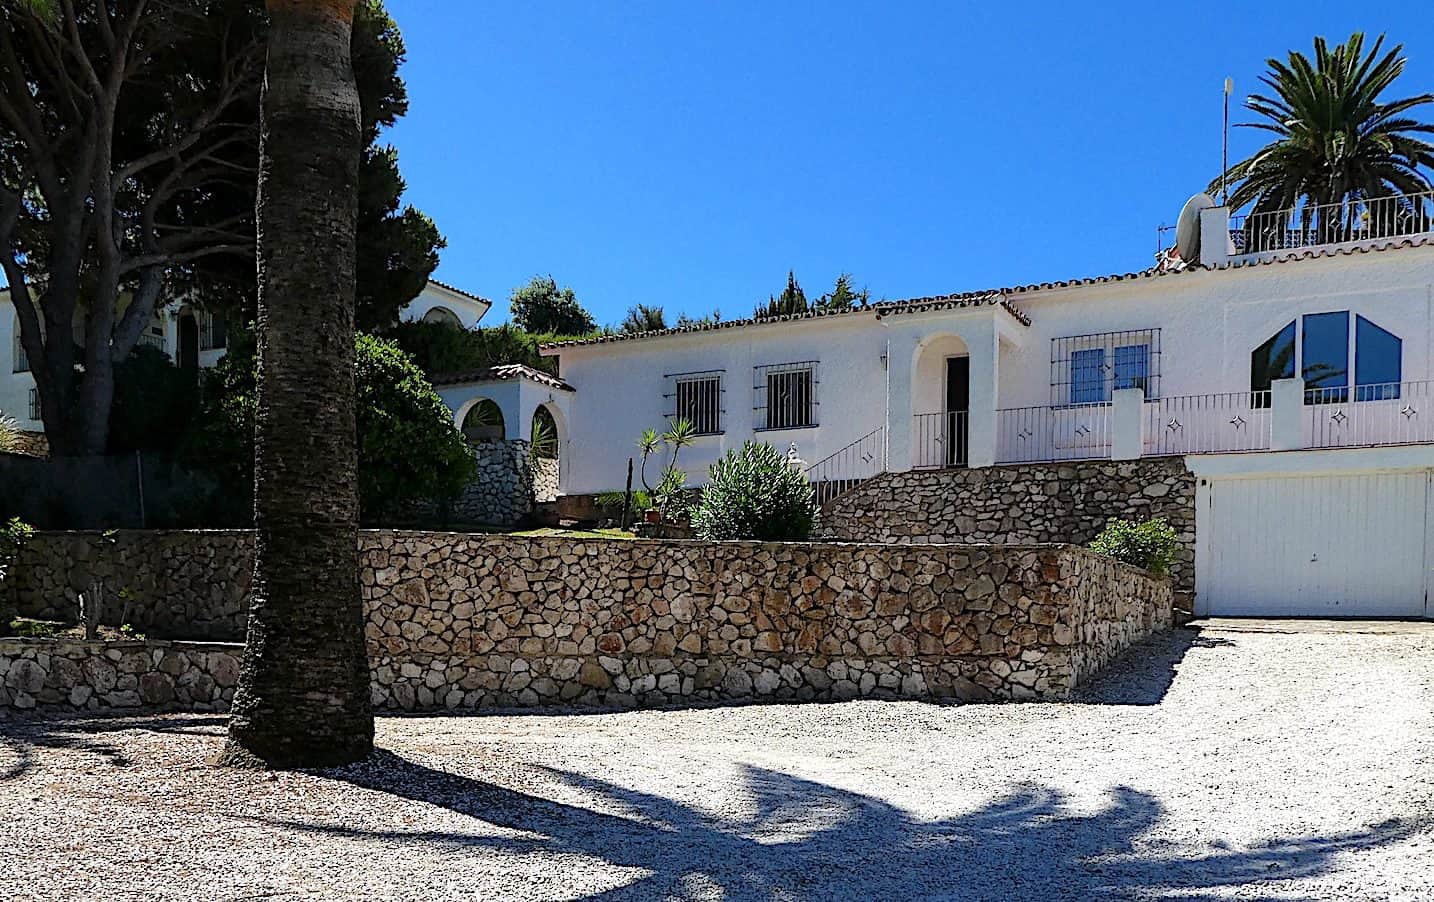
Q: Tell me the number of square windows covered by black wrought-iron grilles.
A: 3